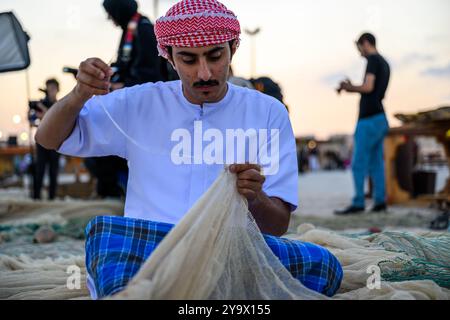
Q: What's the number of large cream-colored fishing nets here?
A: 1